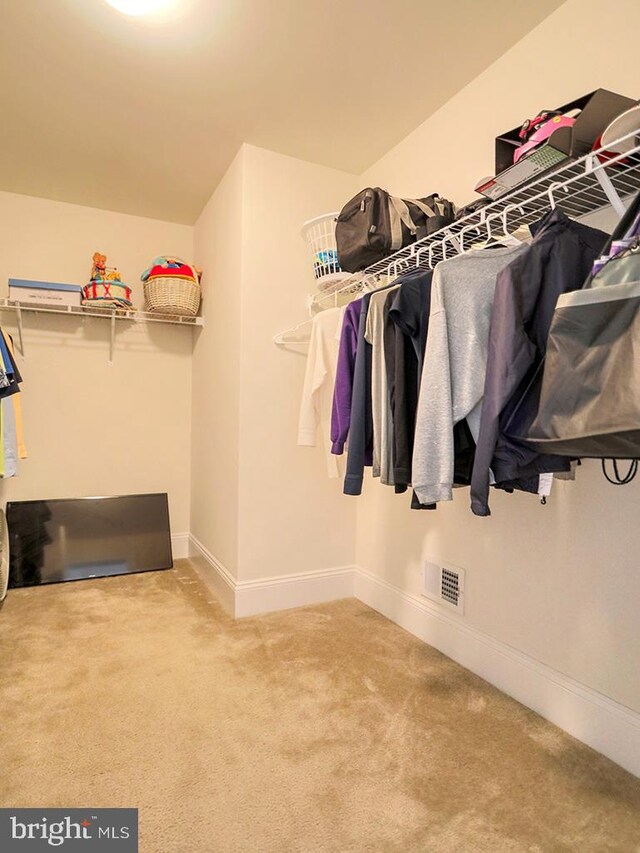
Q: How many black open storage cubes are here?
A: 1